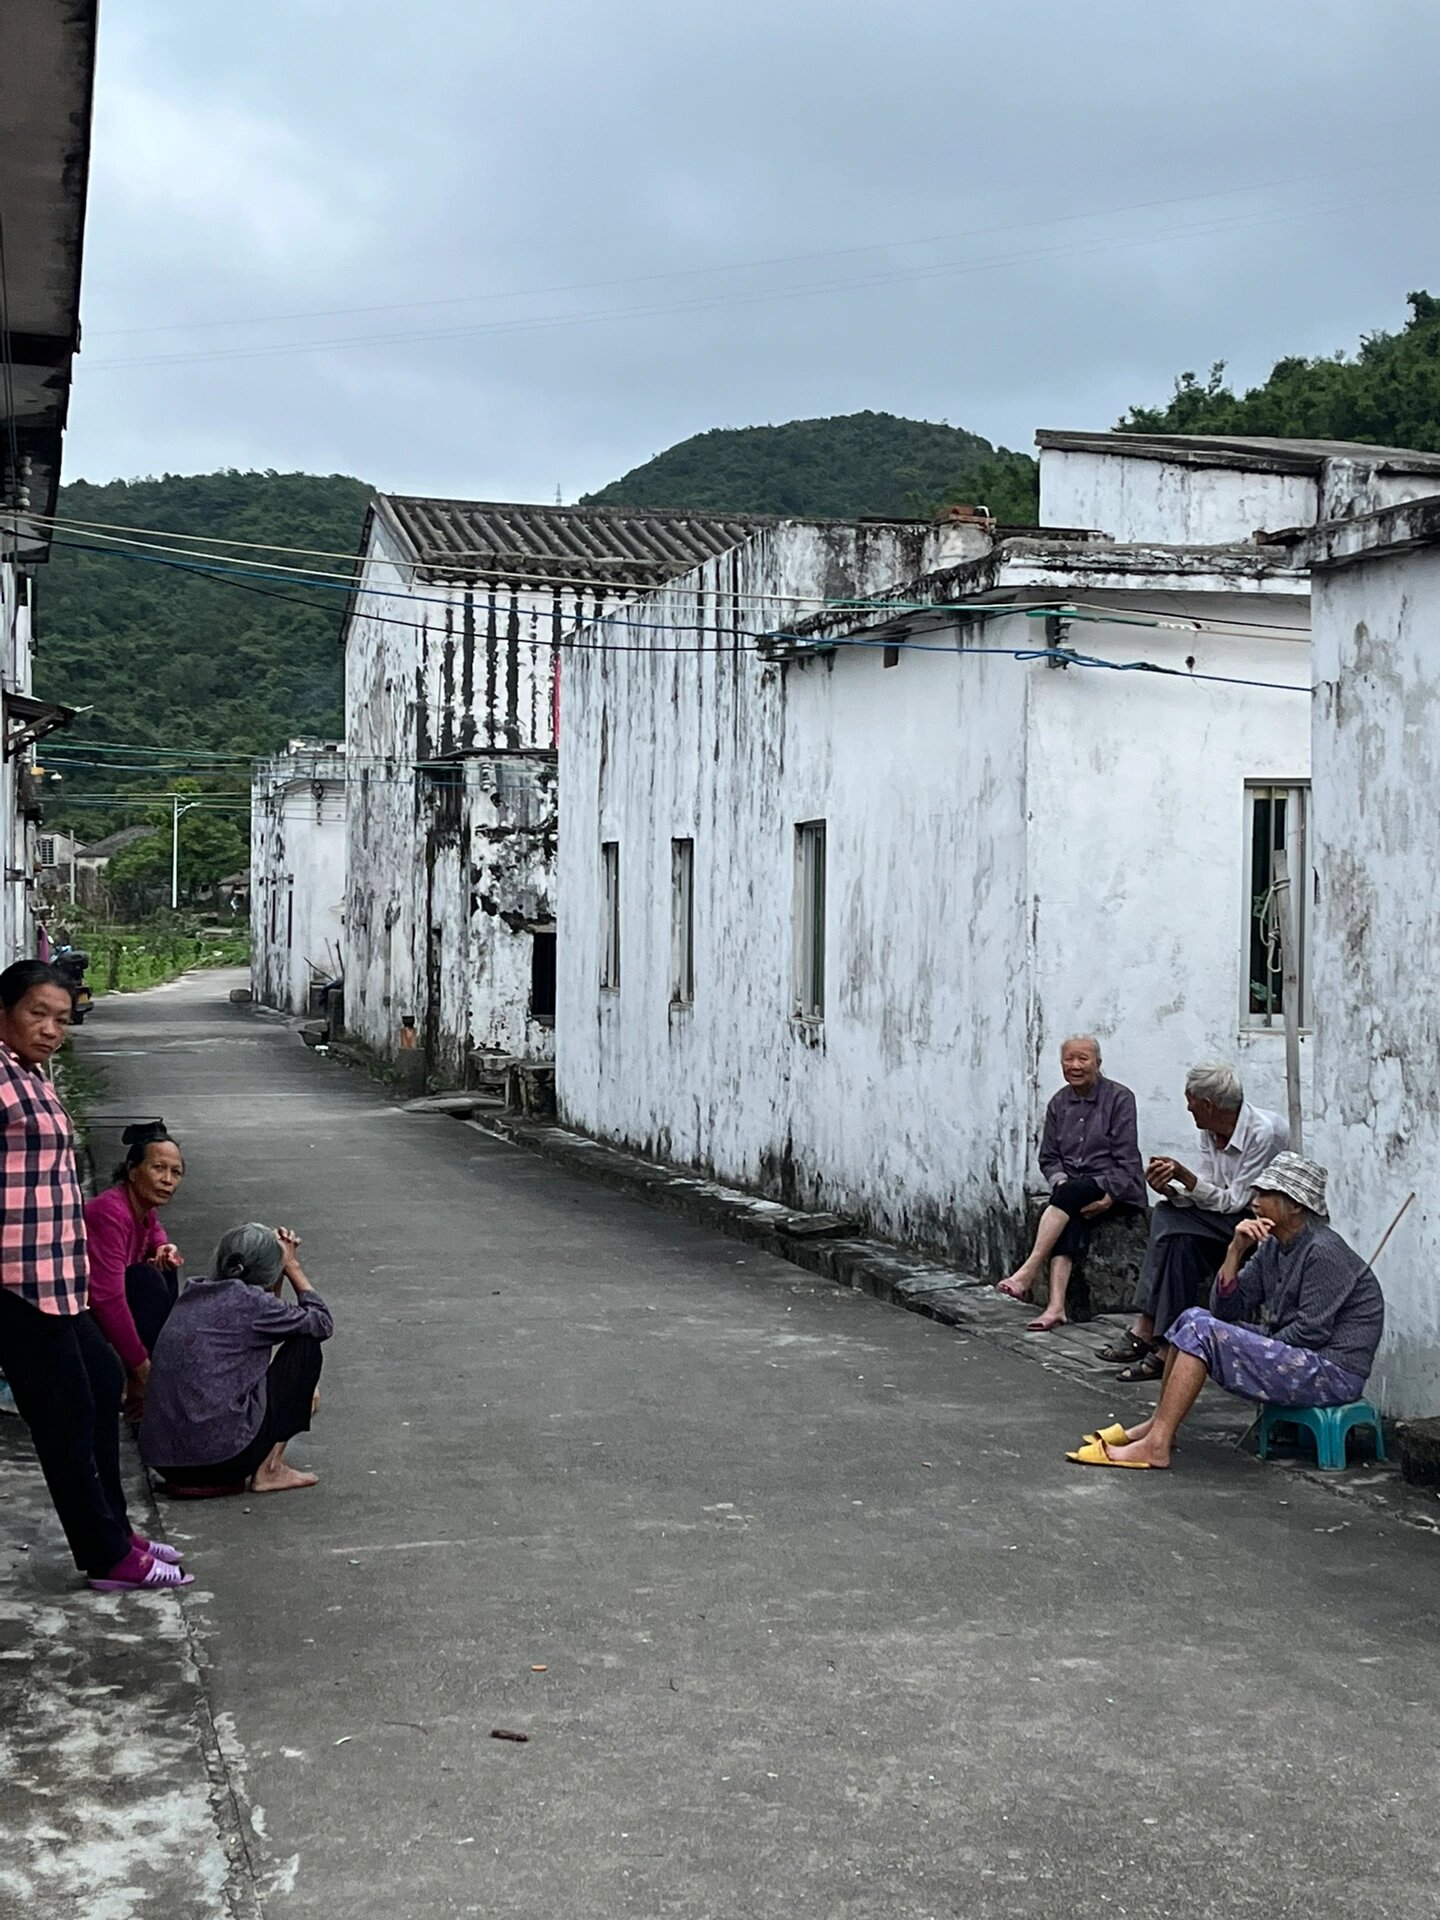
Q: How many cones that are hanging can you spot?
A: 0